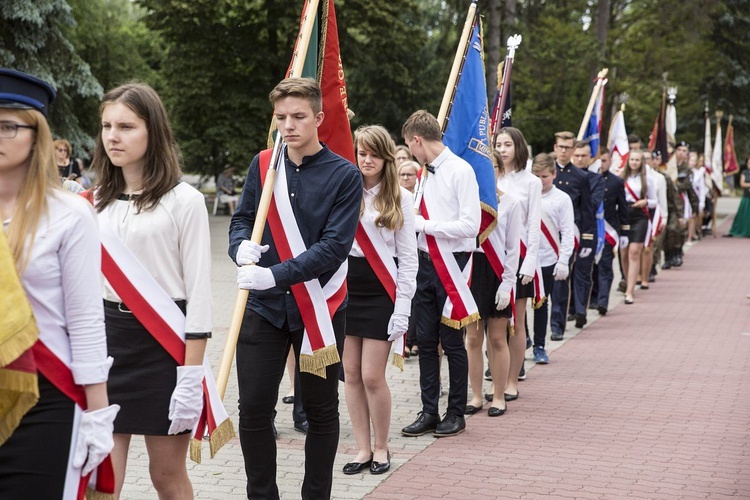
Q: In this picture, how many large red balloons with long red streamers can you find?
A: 0